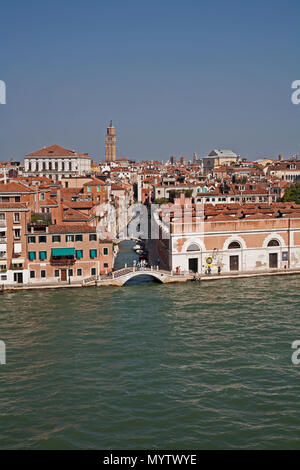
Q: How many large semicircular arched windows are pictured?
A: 3